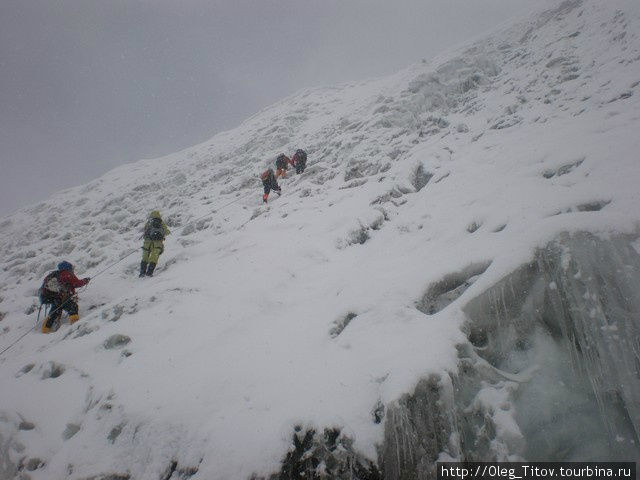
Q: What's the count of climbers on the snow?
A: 5